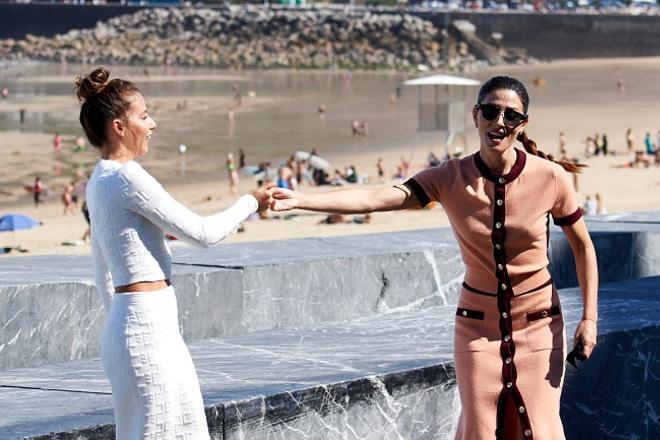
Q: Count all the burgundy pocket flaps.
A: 2